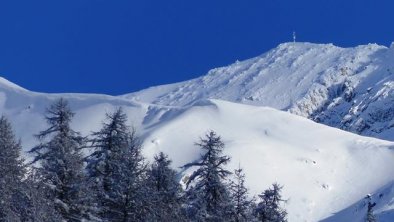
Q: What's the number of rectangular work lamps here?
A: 0